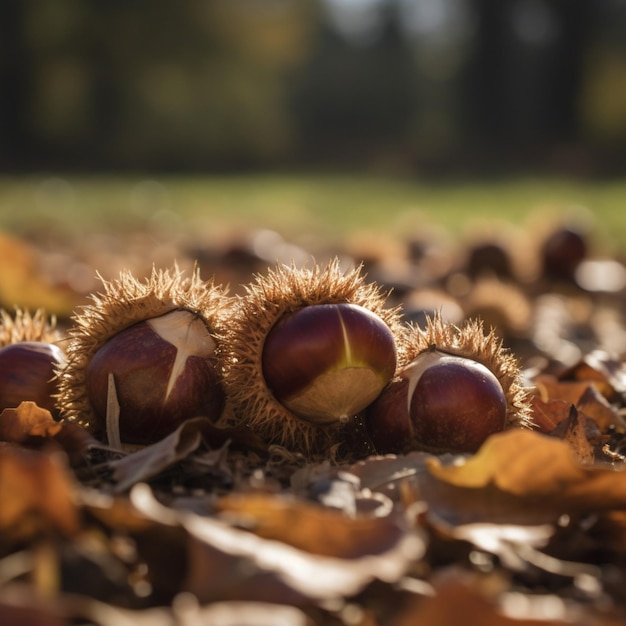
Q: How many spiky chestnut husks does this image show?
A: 4